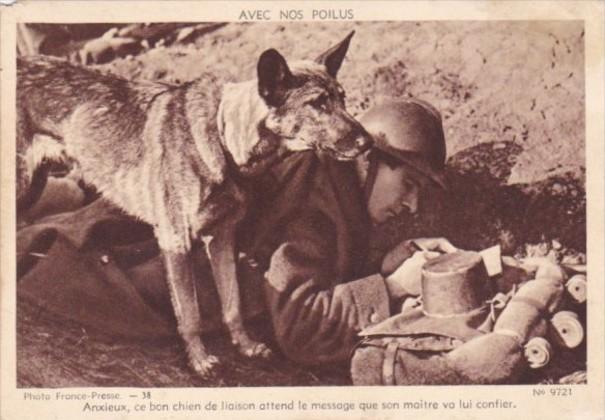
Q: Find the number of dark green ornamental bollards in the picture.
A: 0